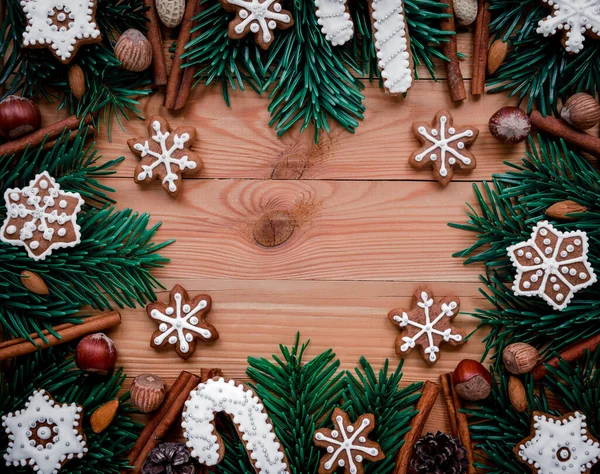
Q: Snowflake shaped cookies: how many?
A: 12